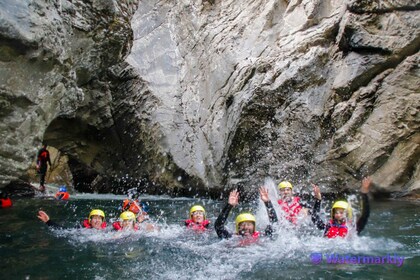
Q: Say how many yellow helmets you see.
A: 6